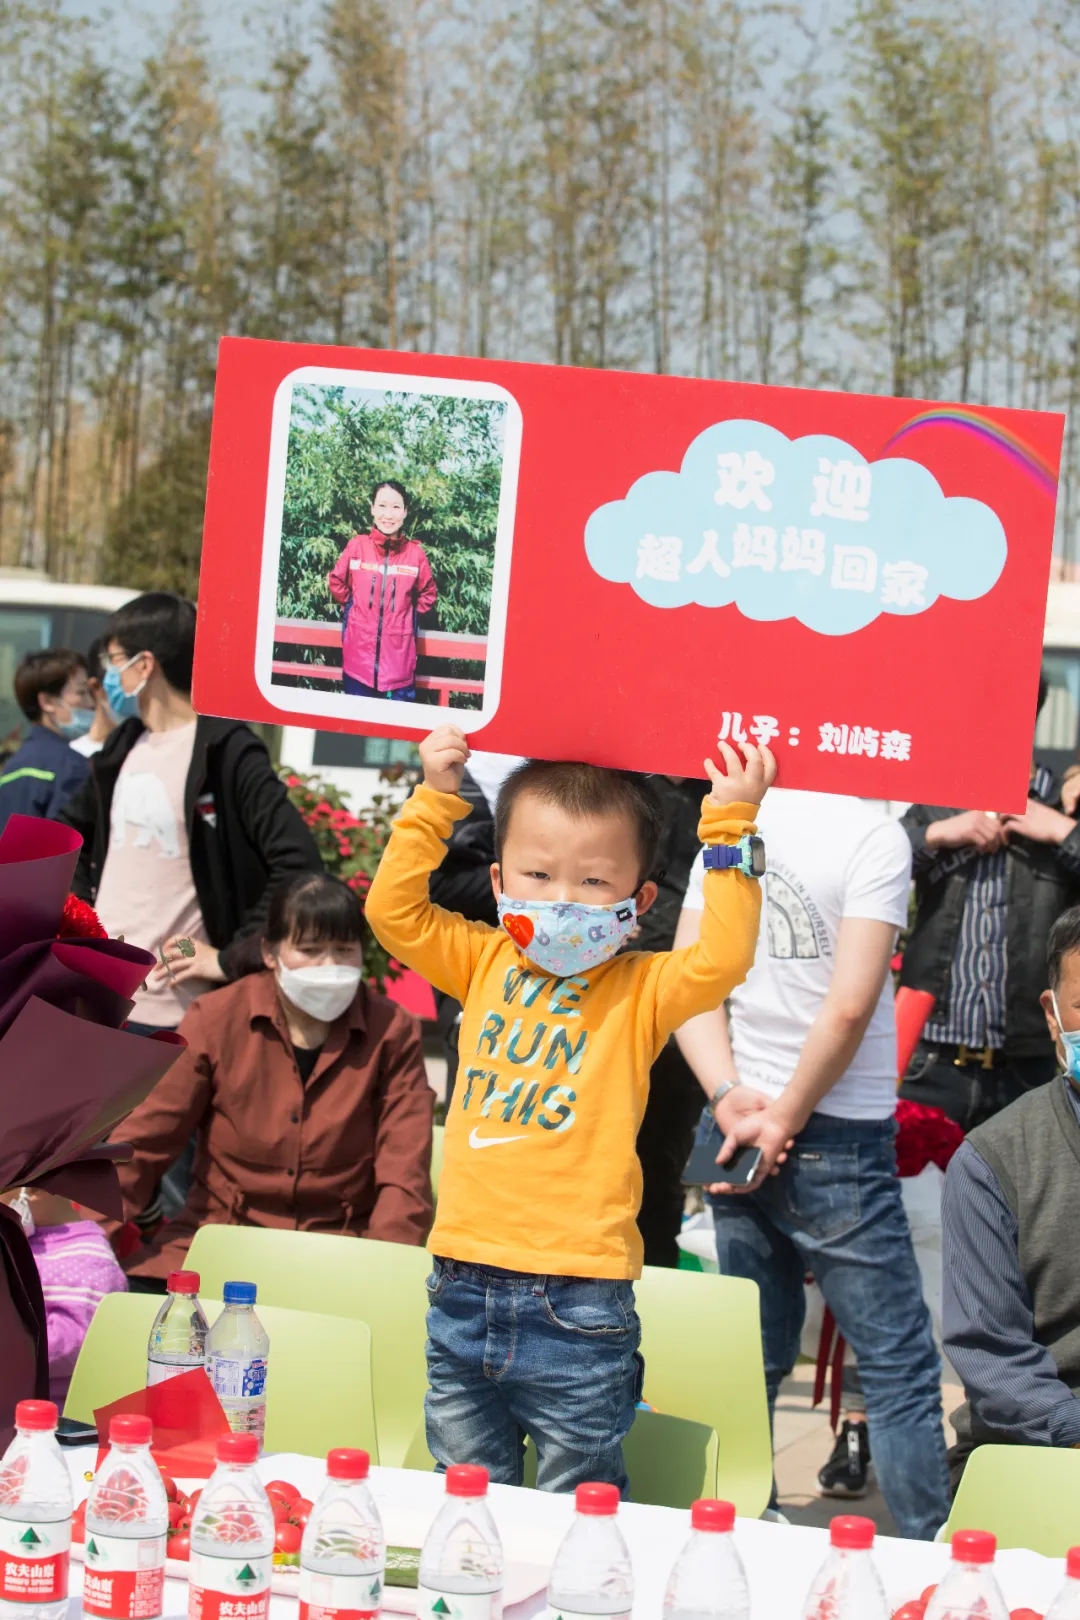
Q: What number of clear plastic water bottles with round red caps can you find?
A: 11